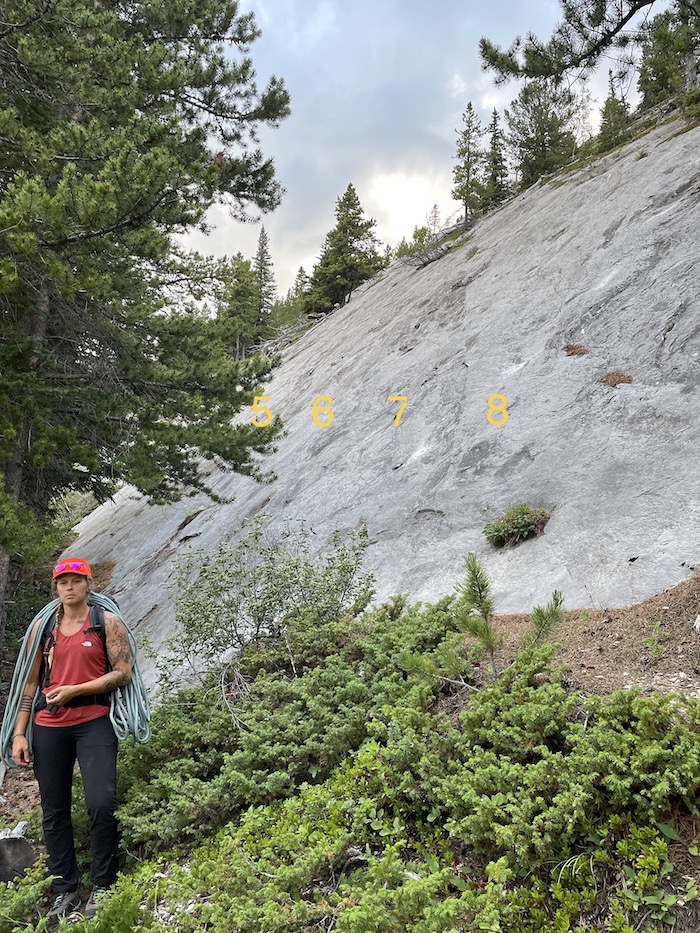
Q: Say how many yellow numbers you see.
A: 4